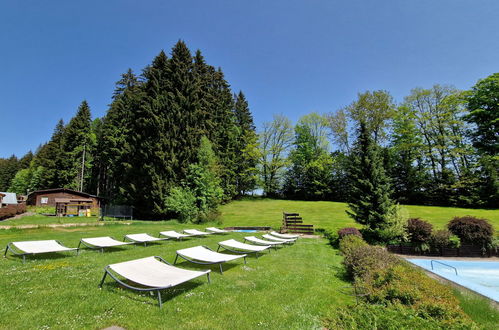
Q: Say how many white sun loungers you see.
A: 12